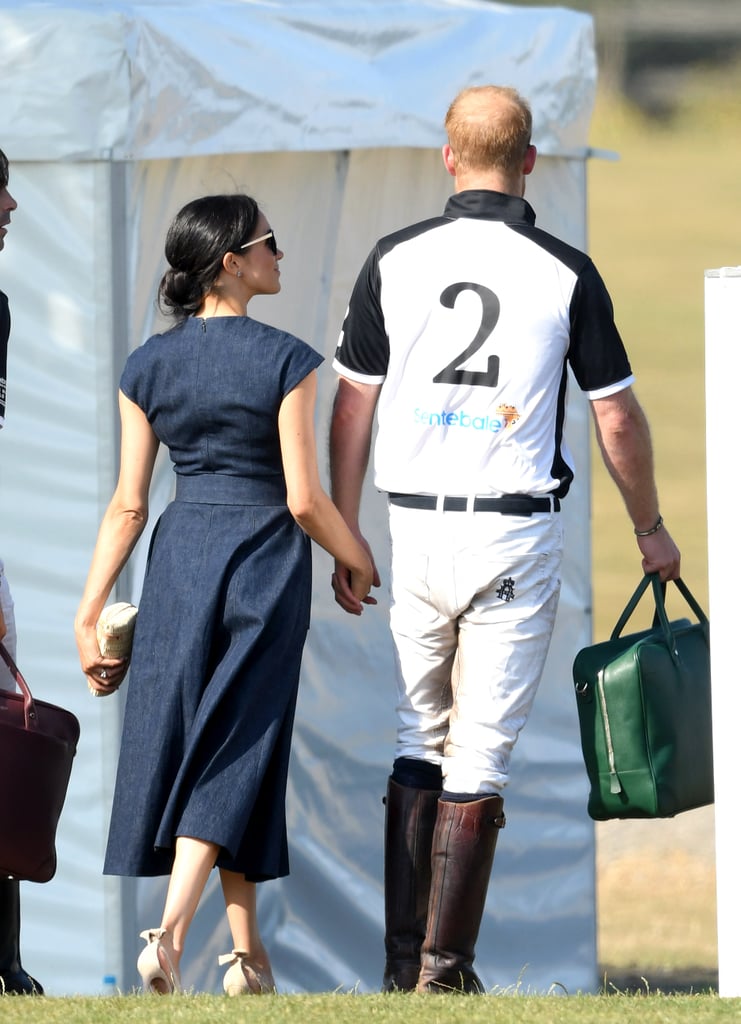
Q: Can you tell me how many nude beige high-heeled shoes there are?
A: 2